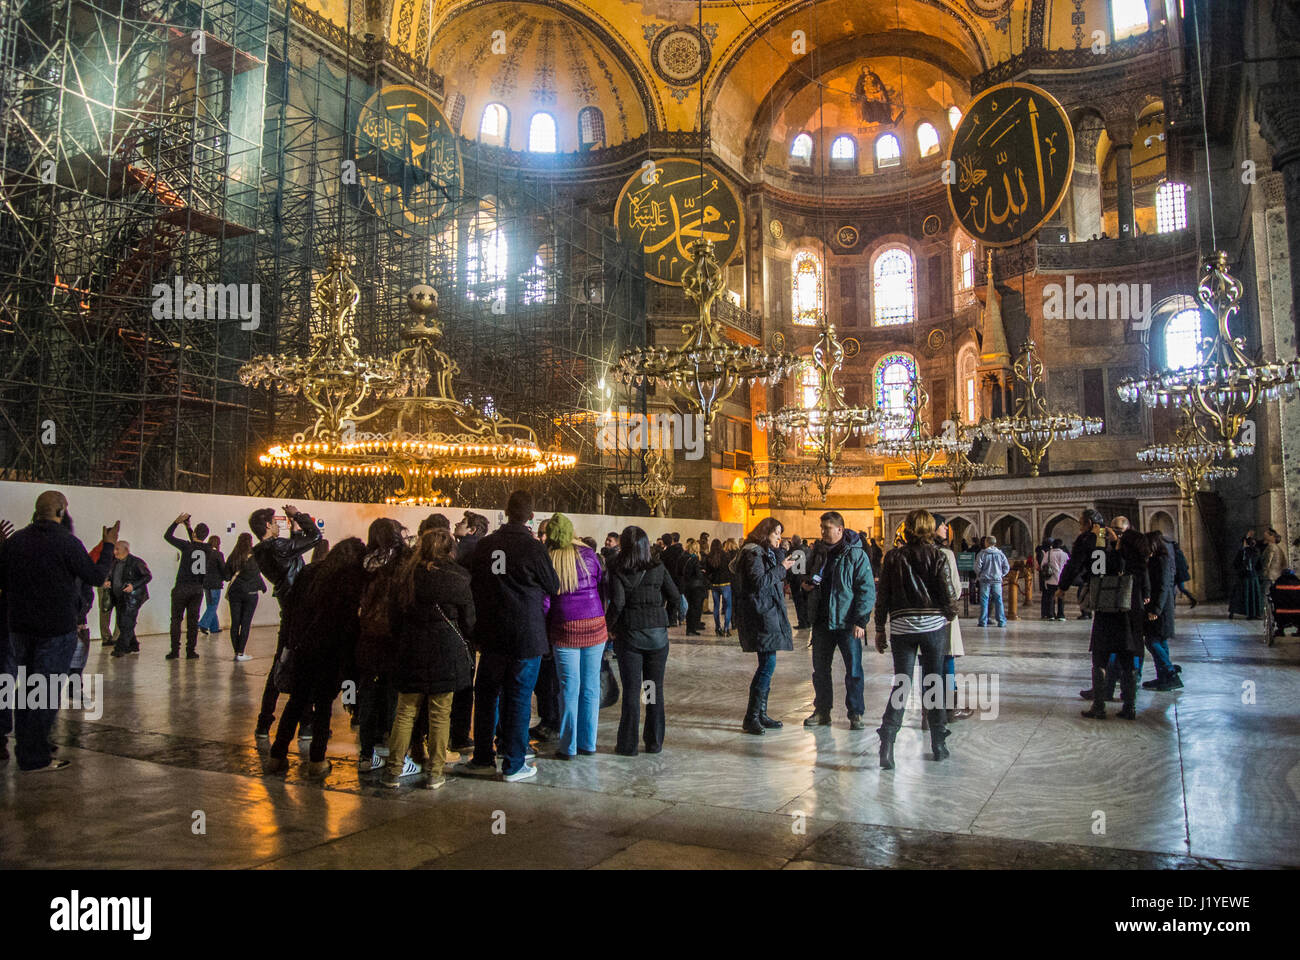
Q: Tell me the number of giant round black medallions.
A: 3